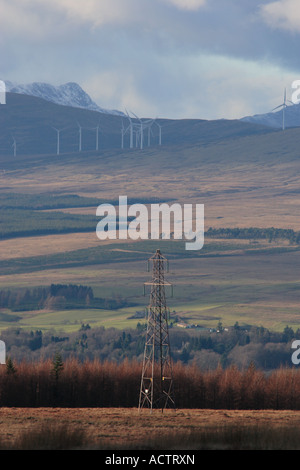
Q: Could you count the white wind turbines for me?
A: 11